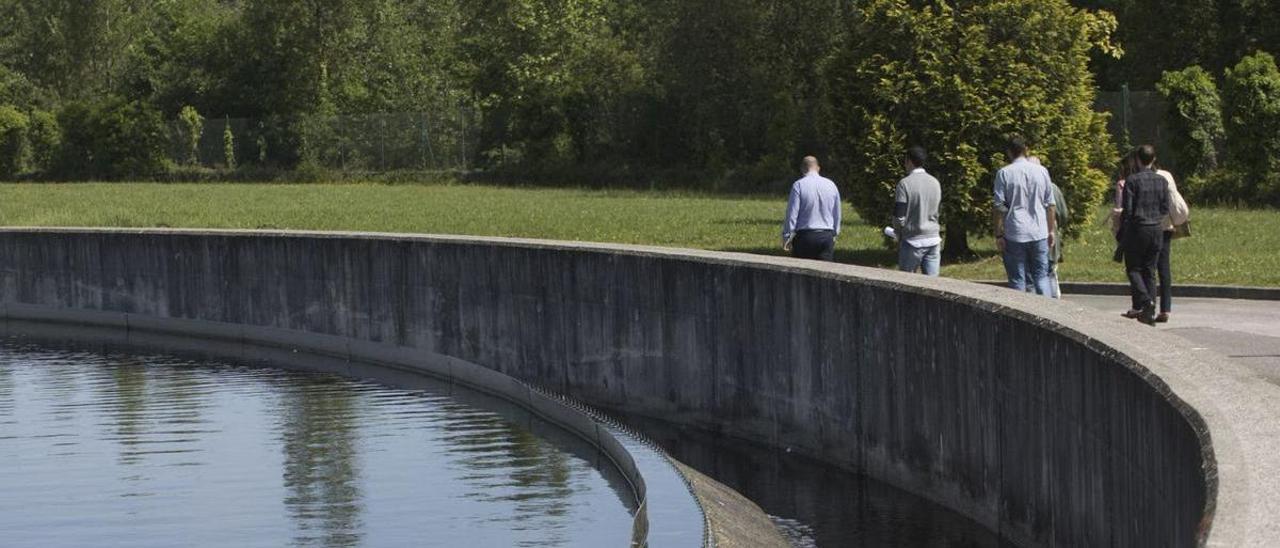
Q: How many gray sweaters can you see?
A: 1